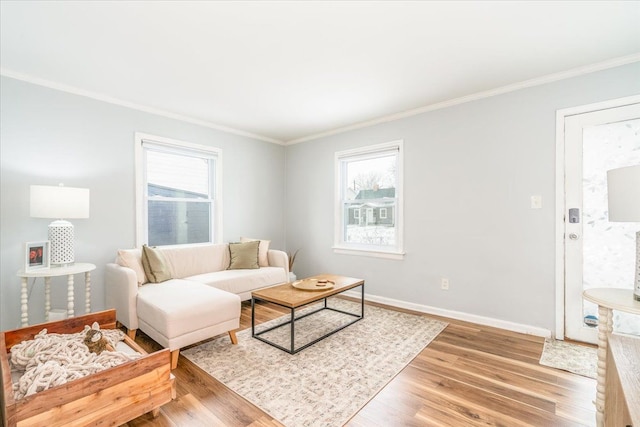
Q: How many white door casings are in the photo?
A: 1